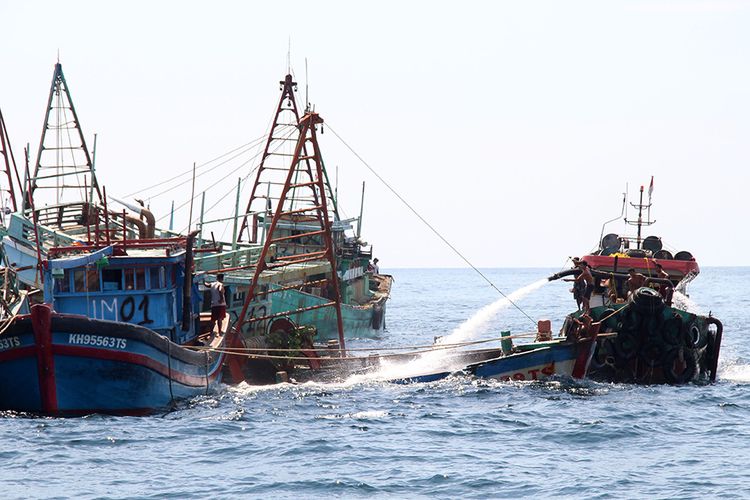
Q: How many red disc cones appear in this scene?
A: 0